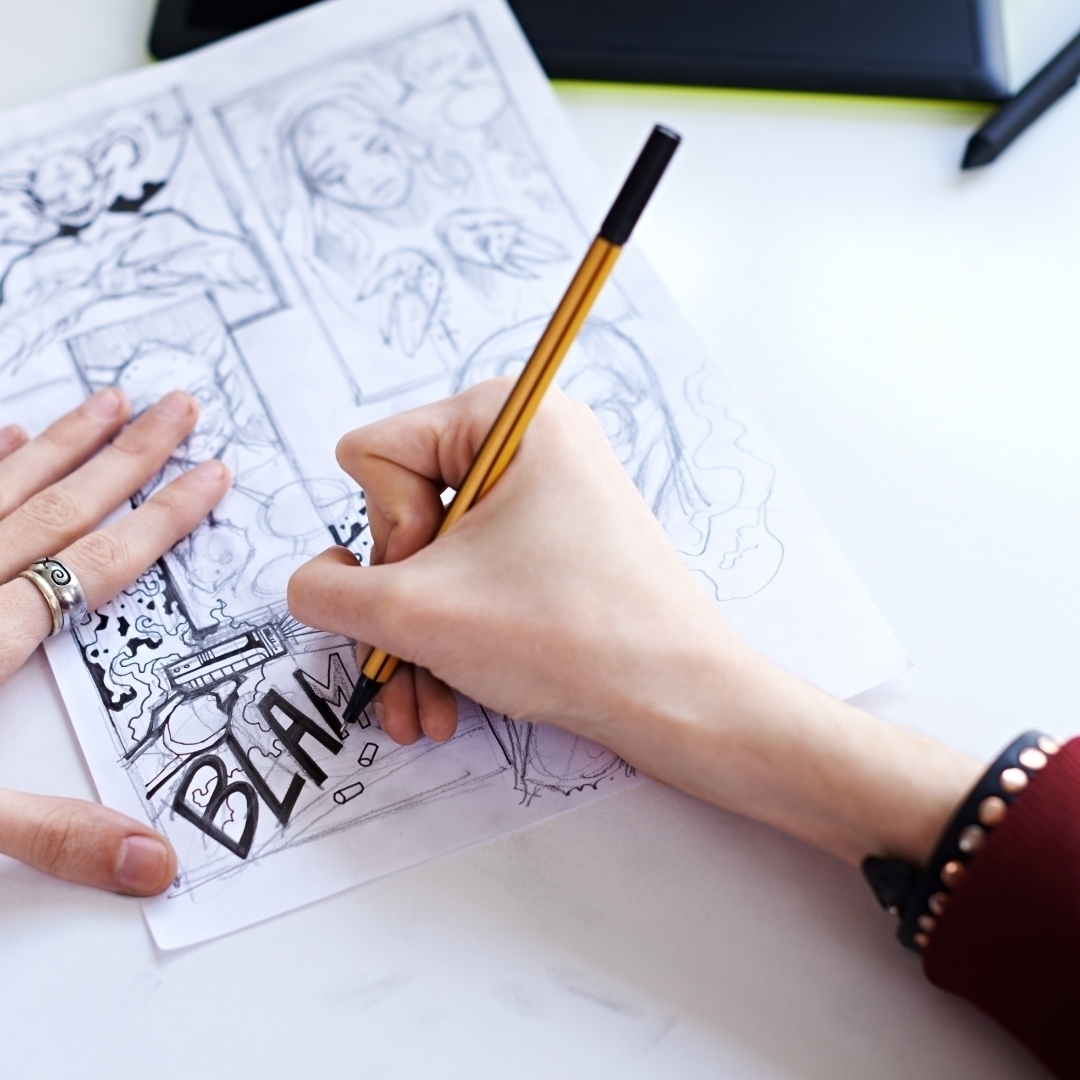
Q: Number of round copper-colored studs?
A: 9